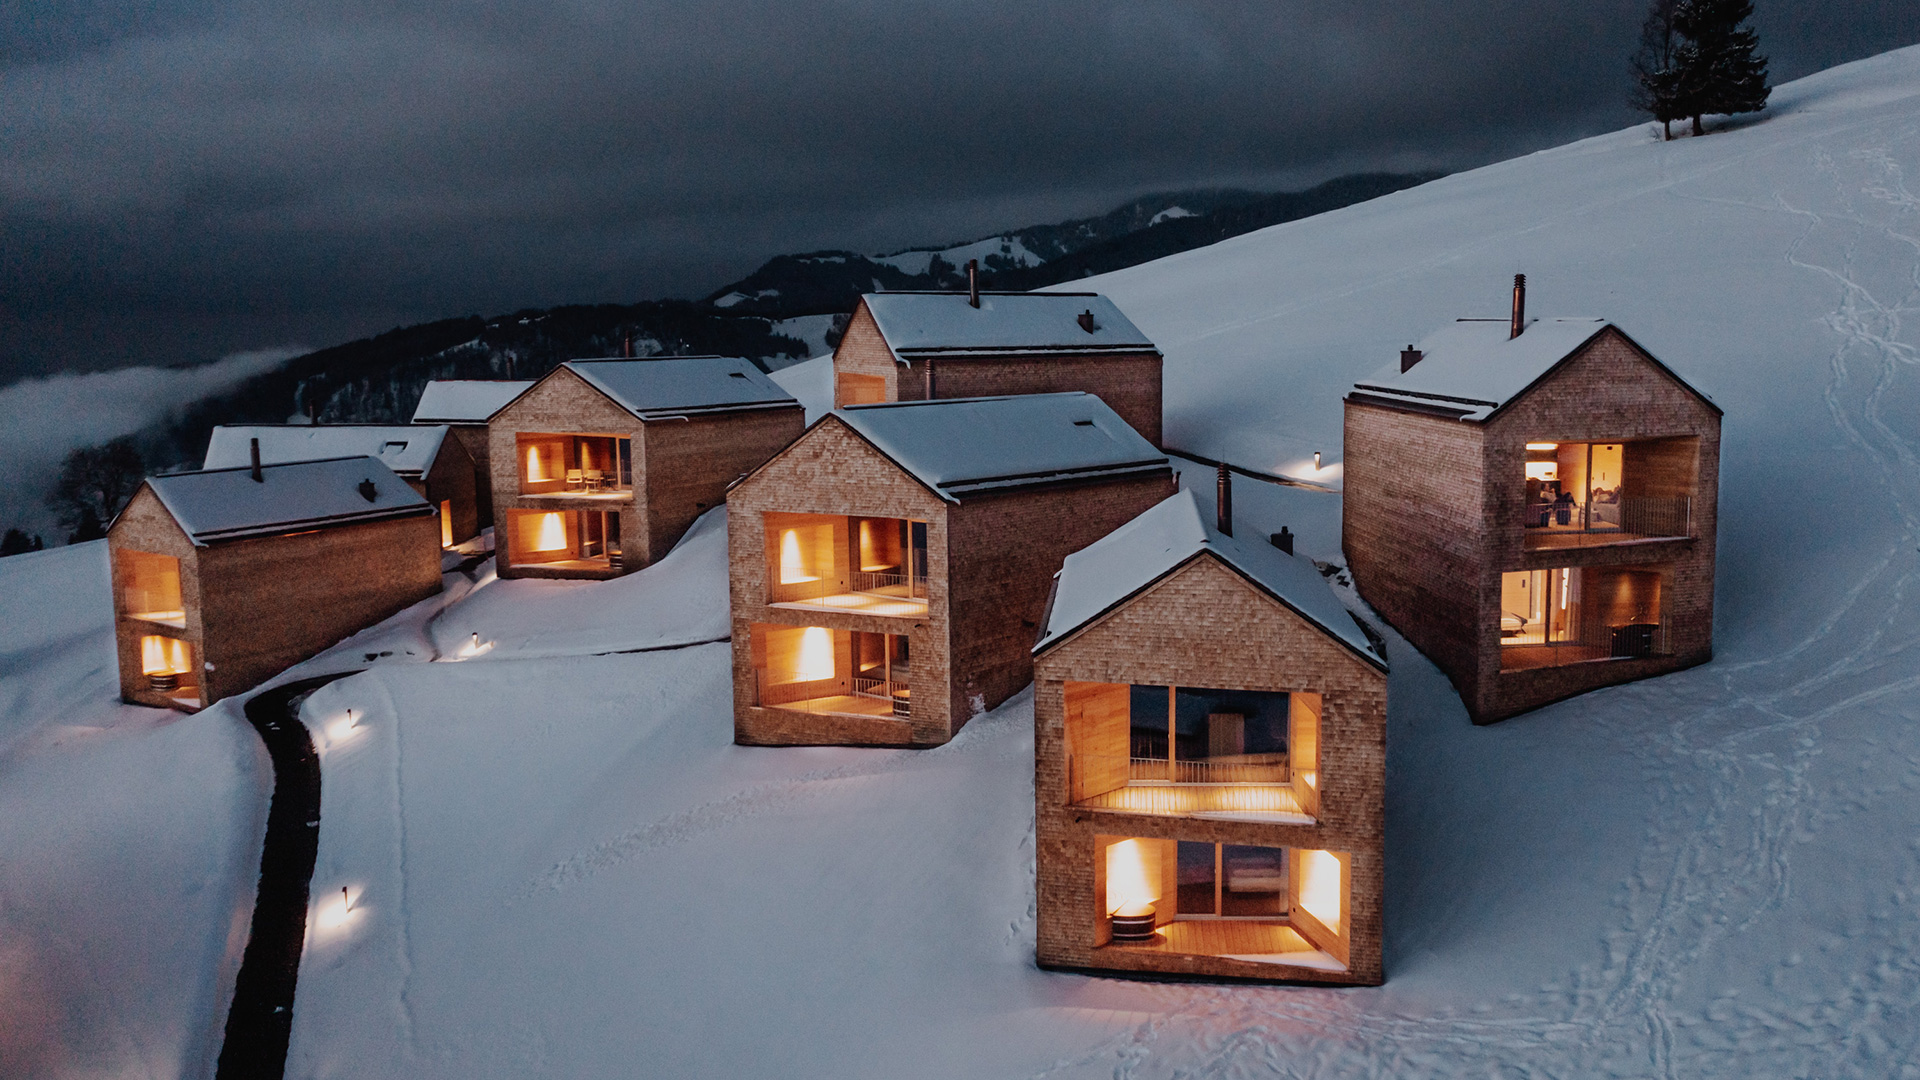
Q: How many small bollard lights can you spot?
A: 4